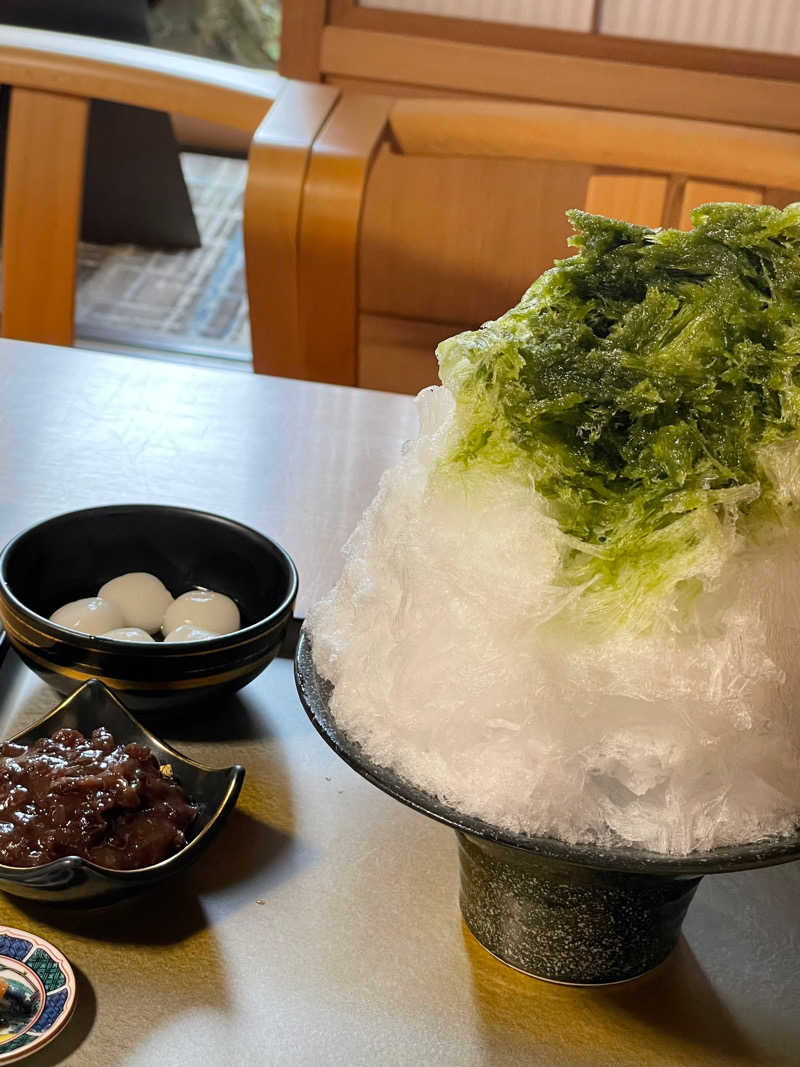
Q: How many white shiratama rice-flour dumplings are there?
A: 5